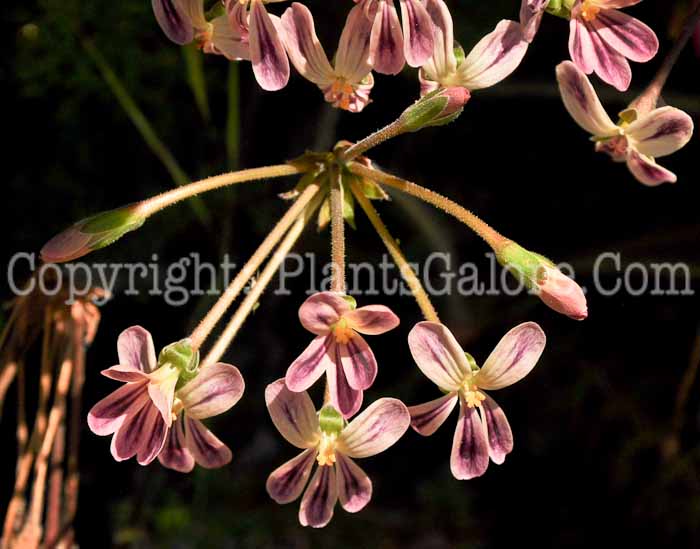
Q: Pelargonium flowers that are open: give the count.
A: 12